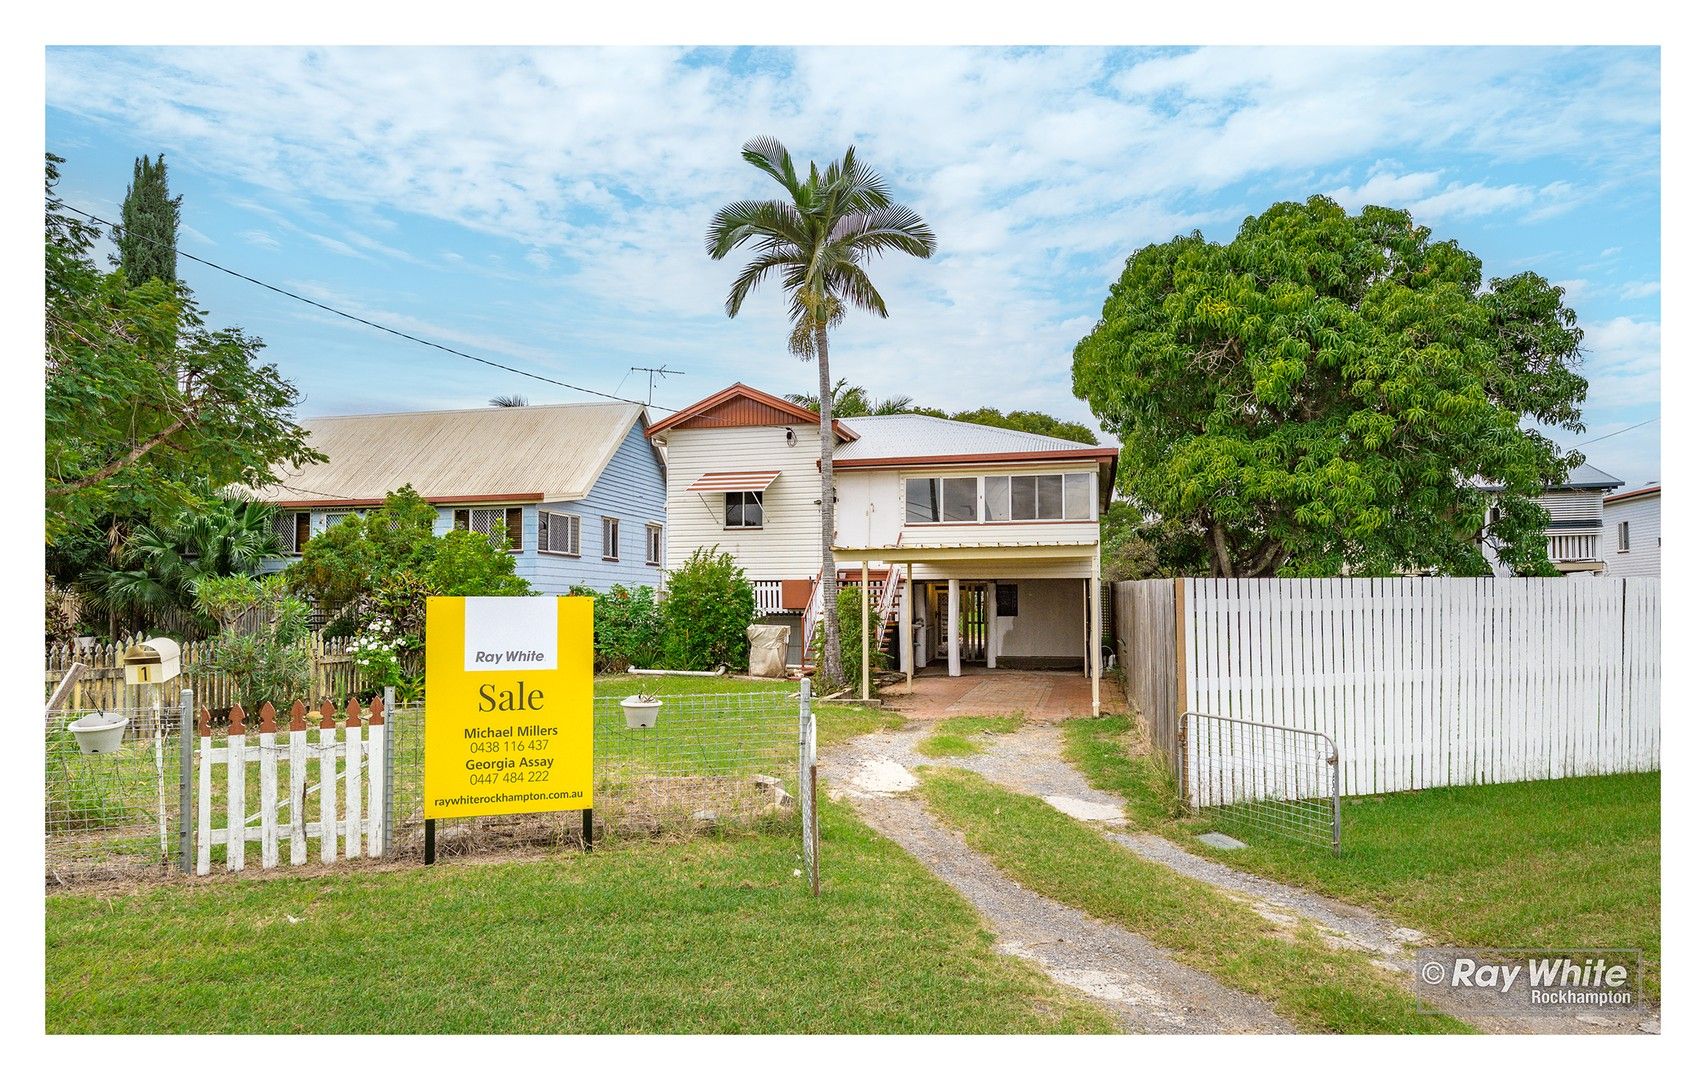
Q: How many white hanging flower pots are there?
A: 2